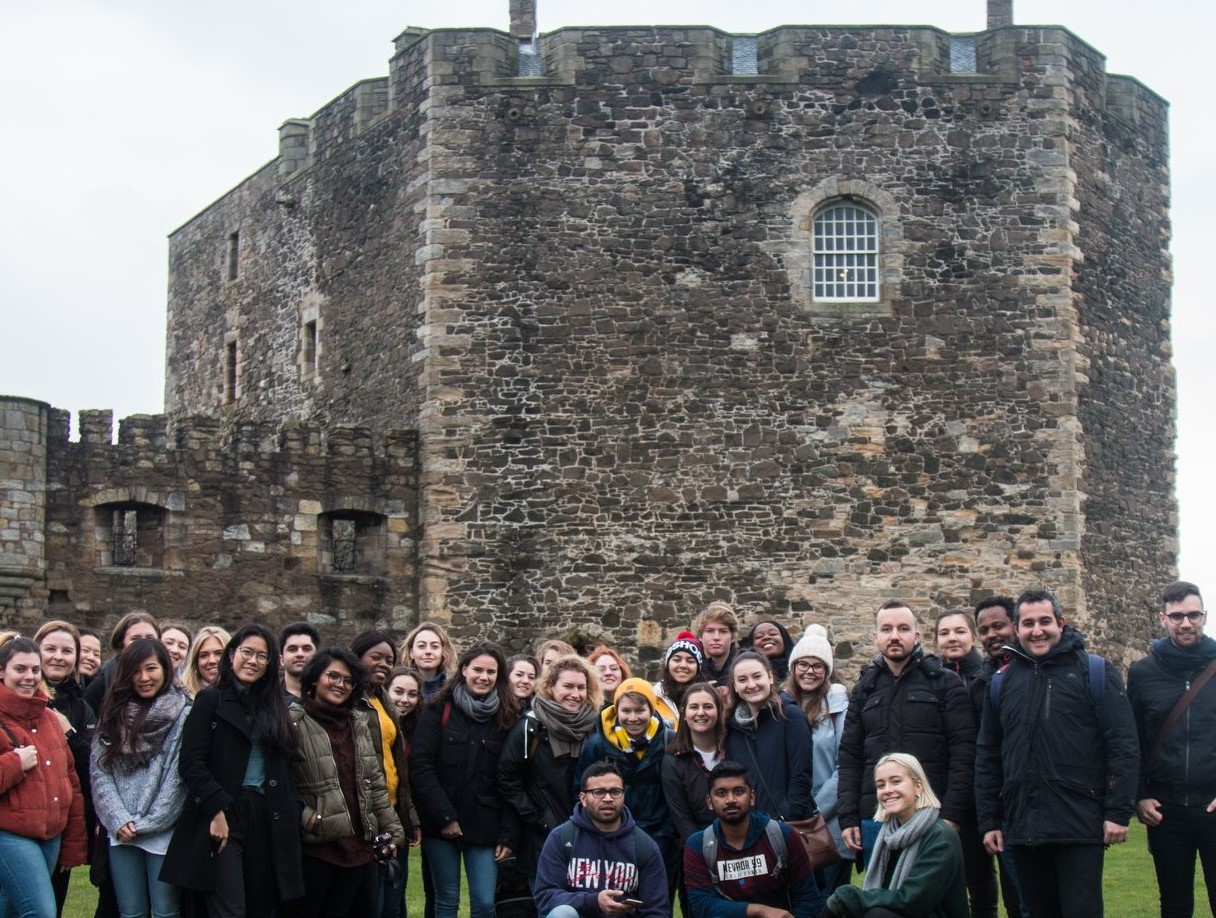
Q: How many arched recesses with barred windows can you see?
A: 2